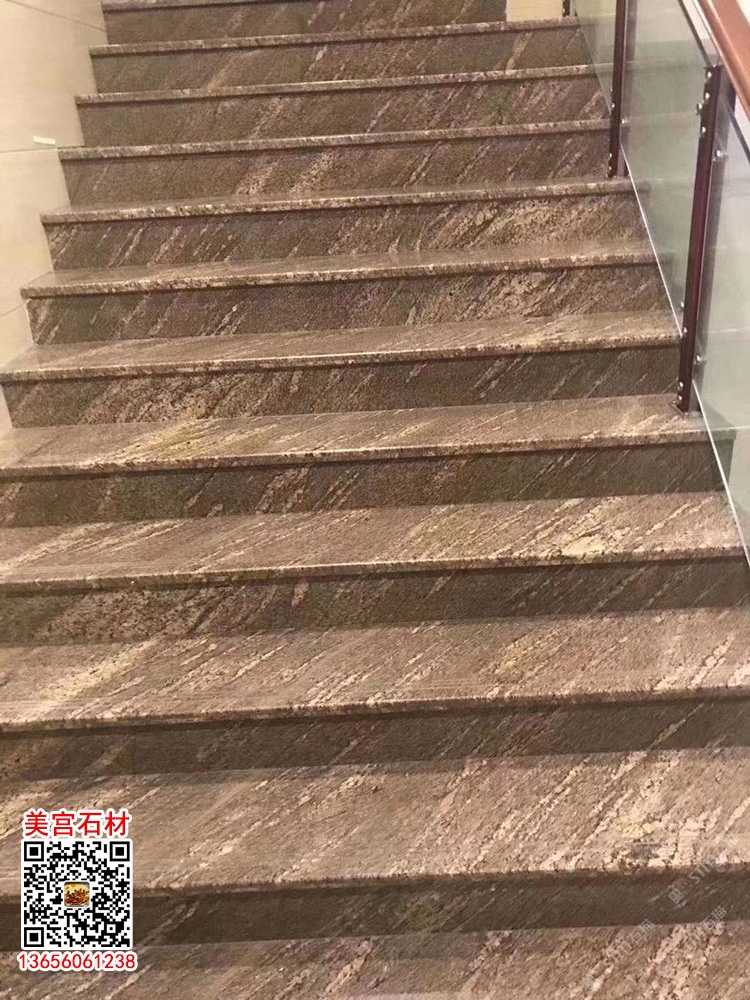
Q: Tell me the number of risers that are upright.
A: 11